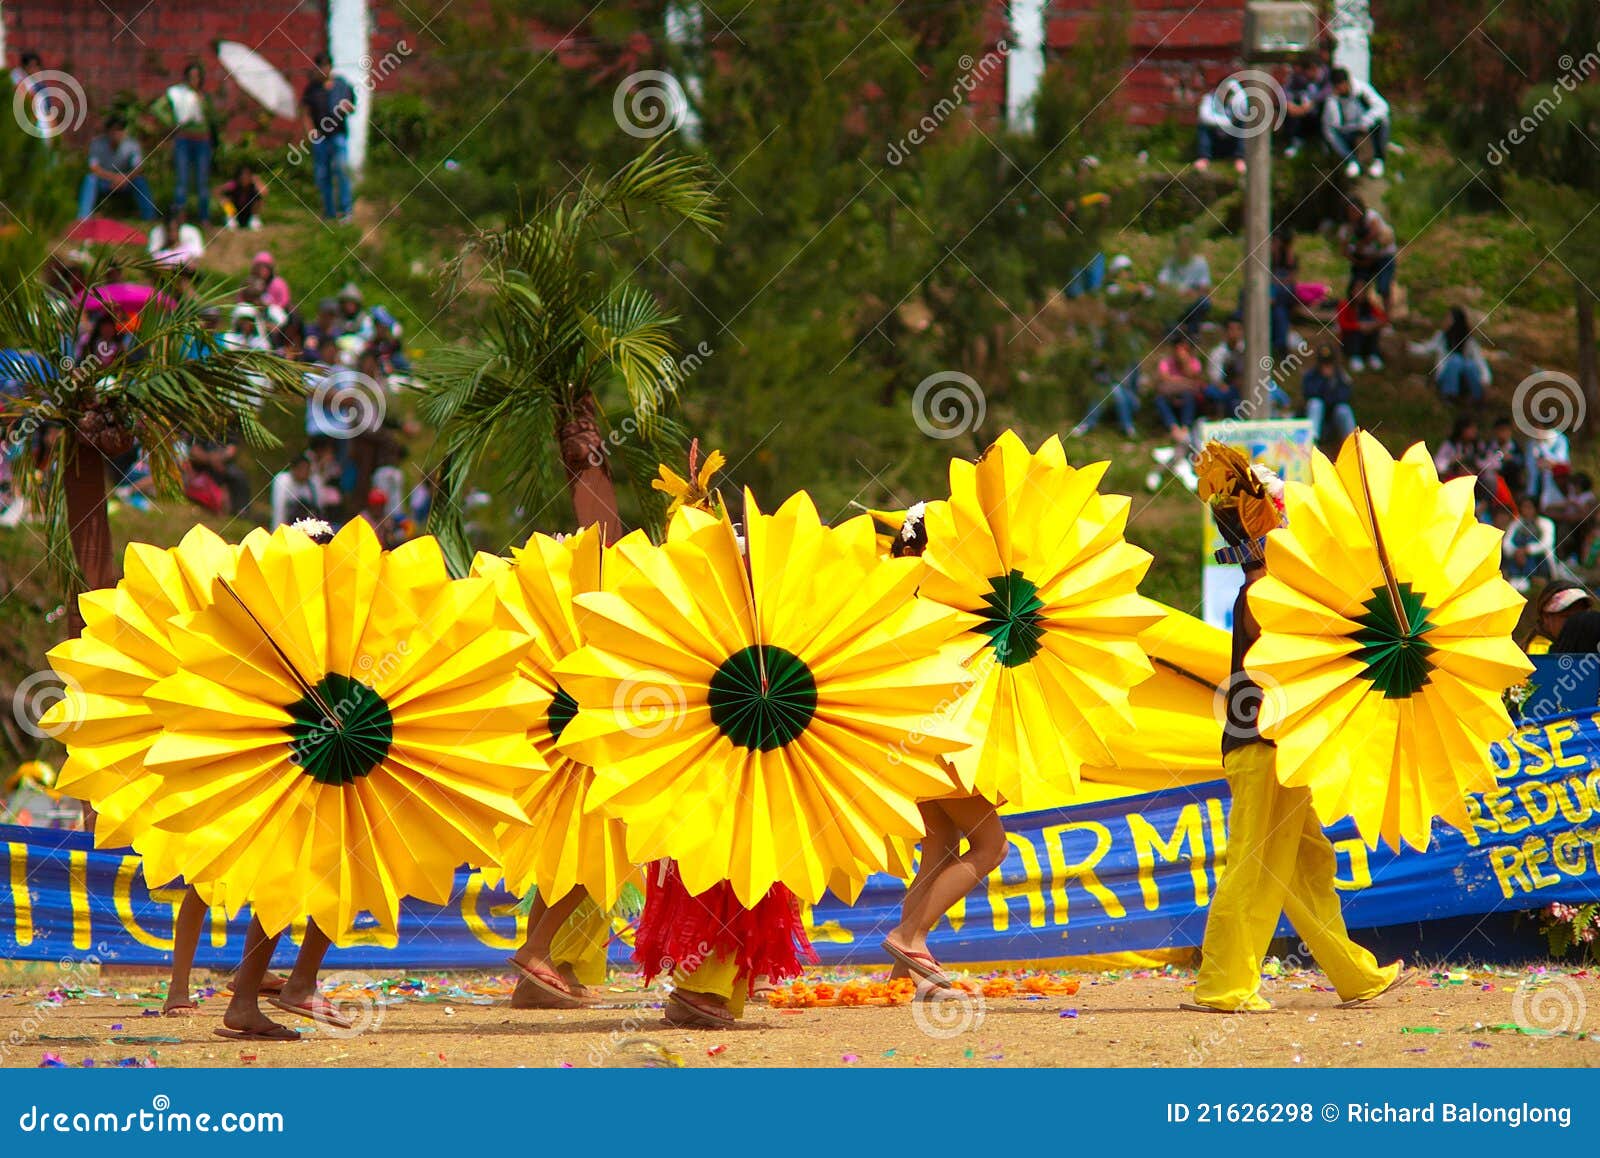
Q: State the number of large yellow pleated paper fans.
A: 6